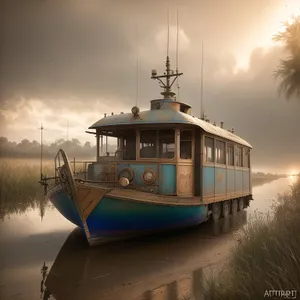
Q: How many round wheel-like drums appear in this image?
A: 4